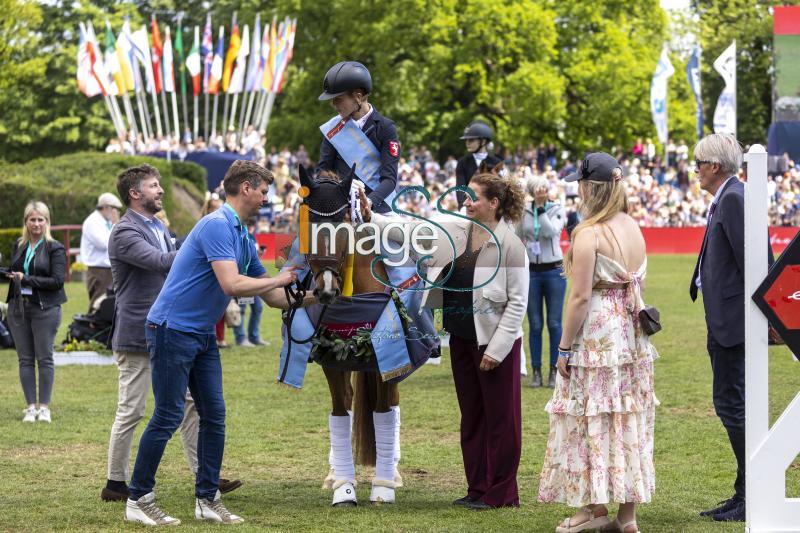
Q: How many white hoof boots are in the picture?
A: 2